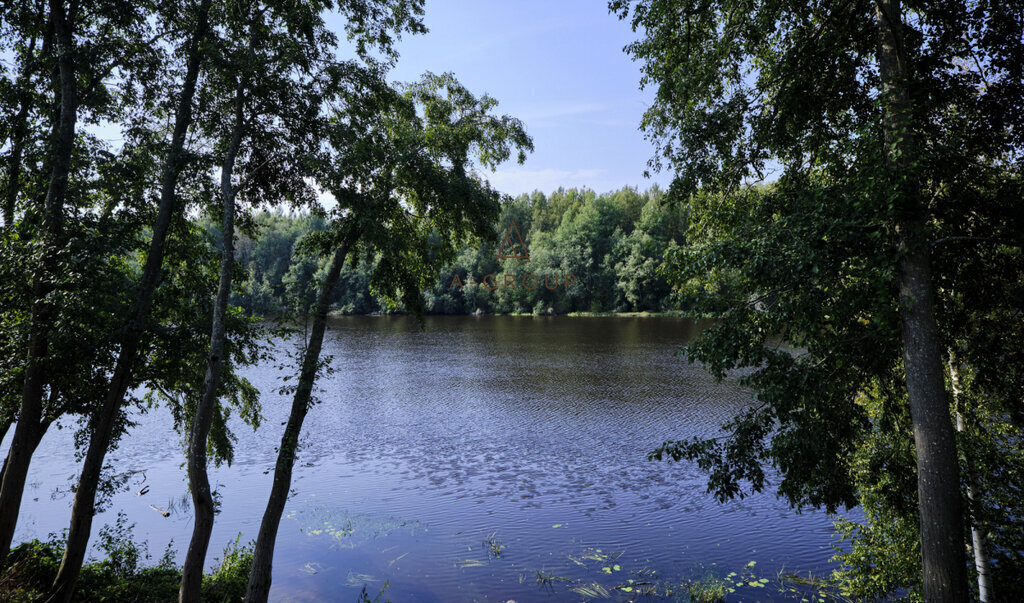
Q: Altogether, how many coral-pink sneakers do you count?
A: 0